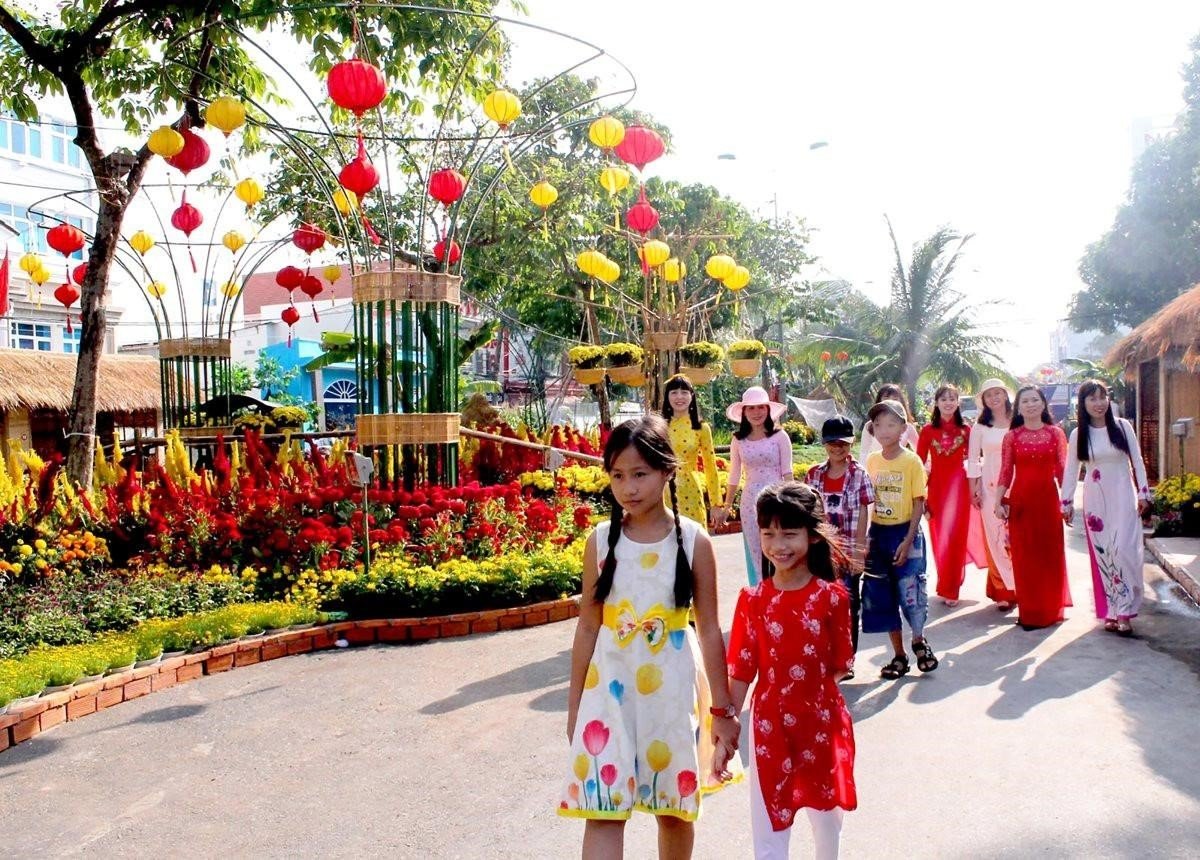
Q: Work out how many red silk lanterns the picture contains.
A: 15